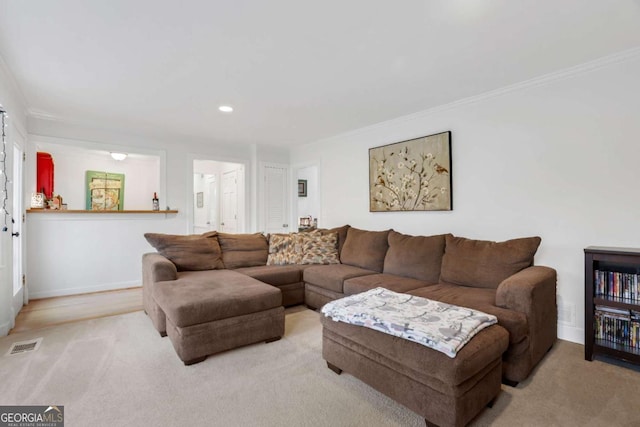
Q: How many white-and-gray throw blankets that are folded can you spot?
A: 1